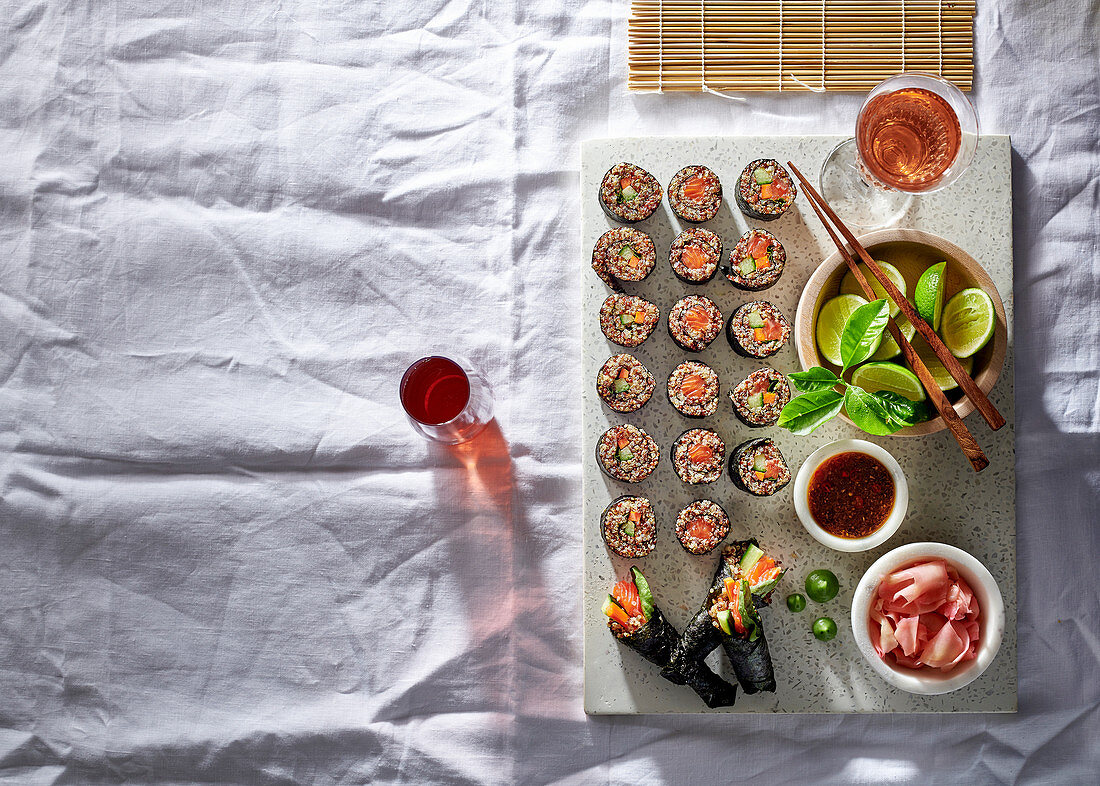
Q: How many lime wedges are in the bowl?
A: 7